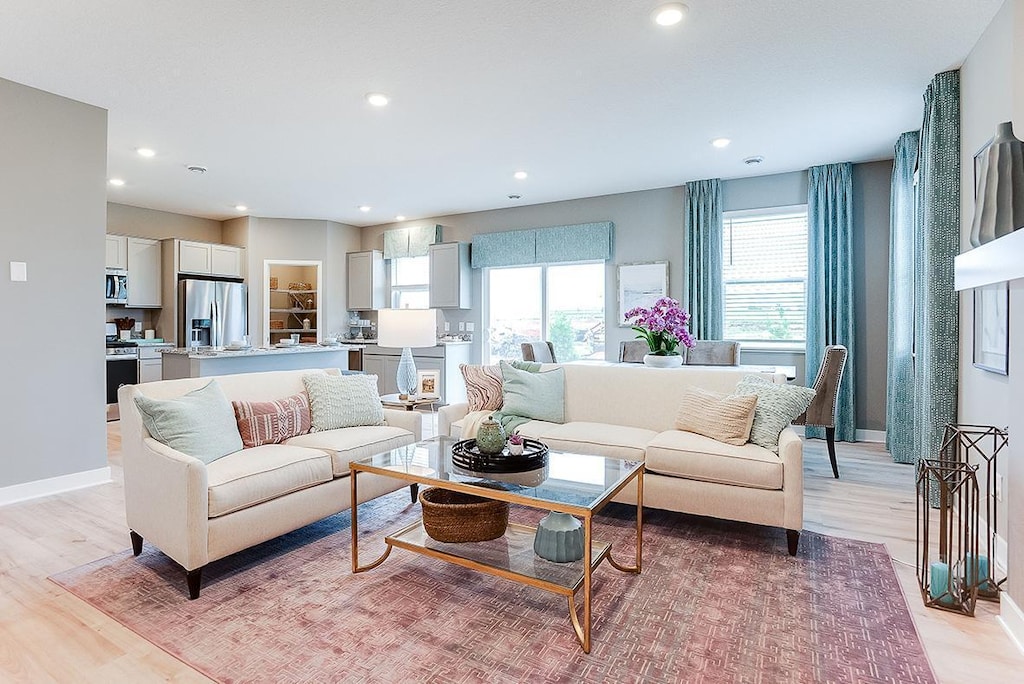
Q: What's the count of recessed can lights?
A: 9